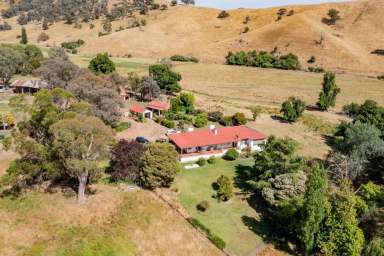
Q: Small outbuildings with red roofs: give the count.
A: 2